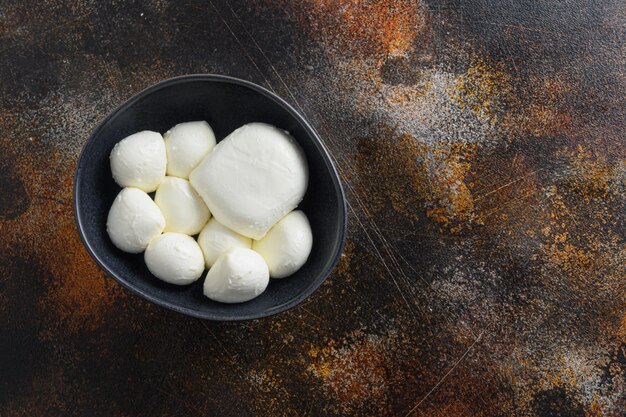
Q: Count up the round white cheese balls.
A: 9